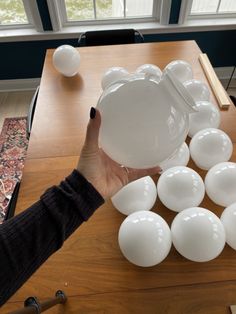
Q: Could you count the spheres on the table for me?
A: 14